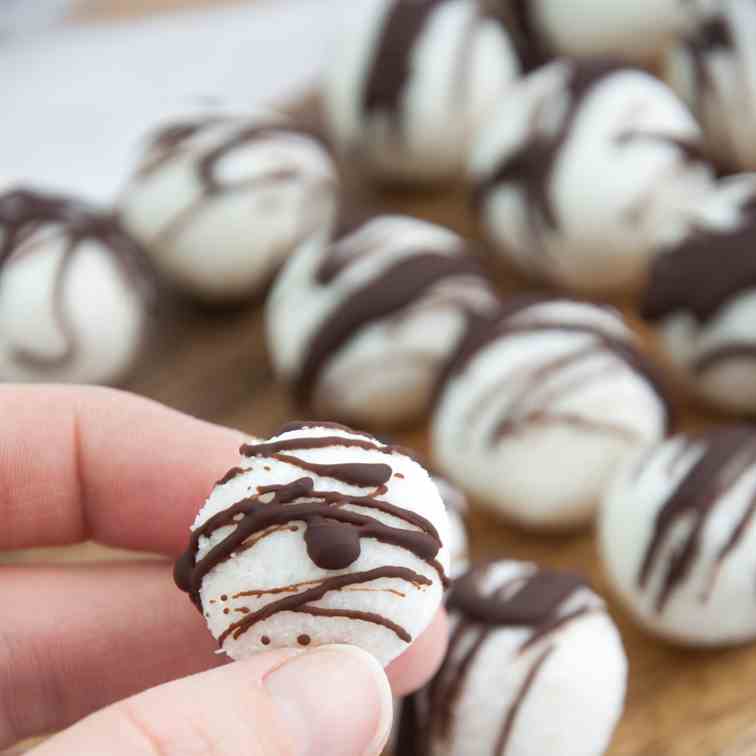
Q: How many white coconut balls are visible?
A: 13